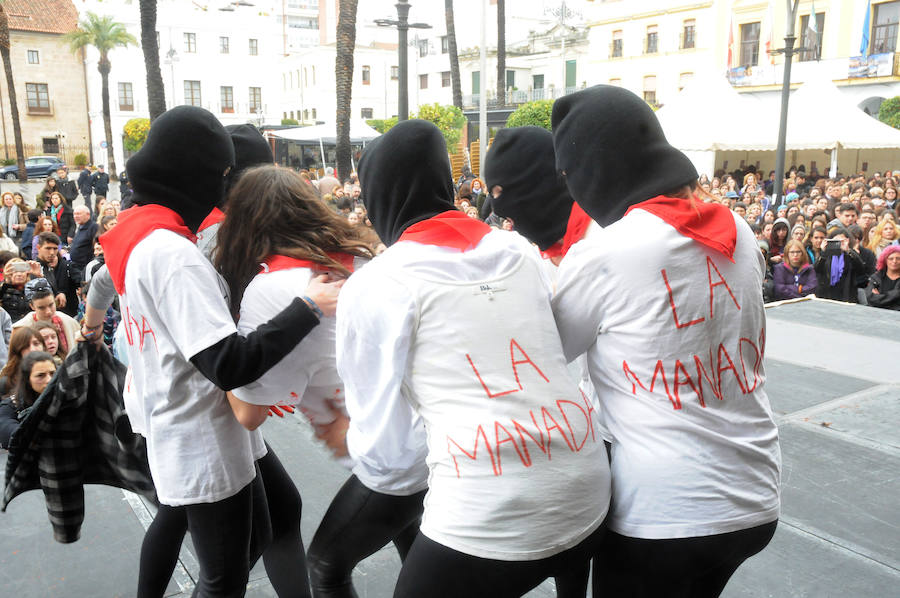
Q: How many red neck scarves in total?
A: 6